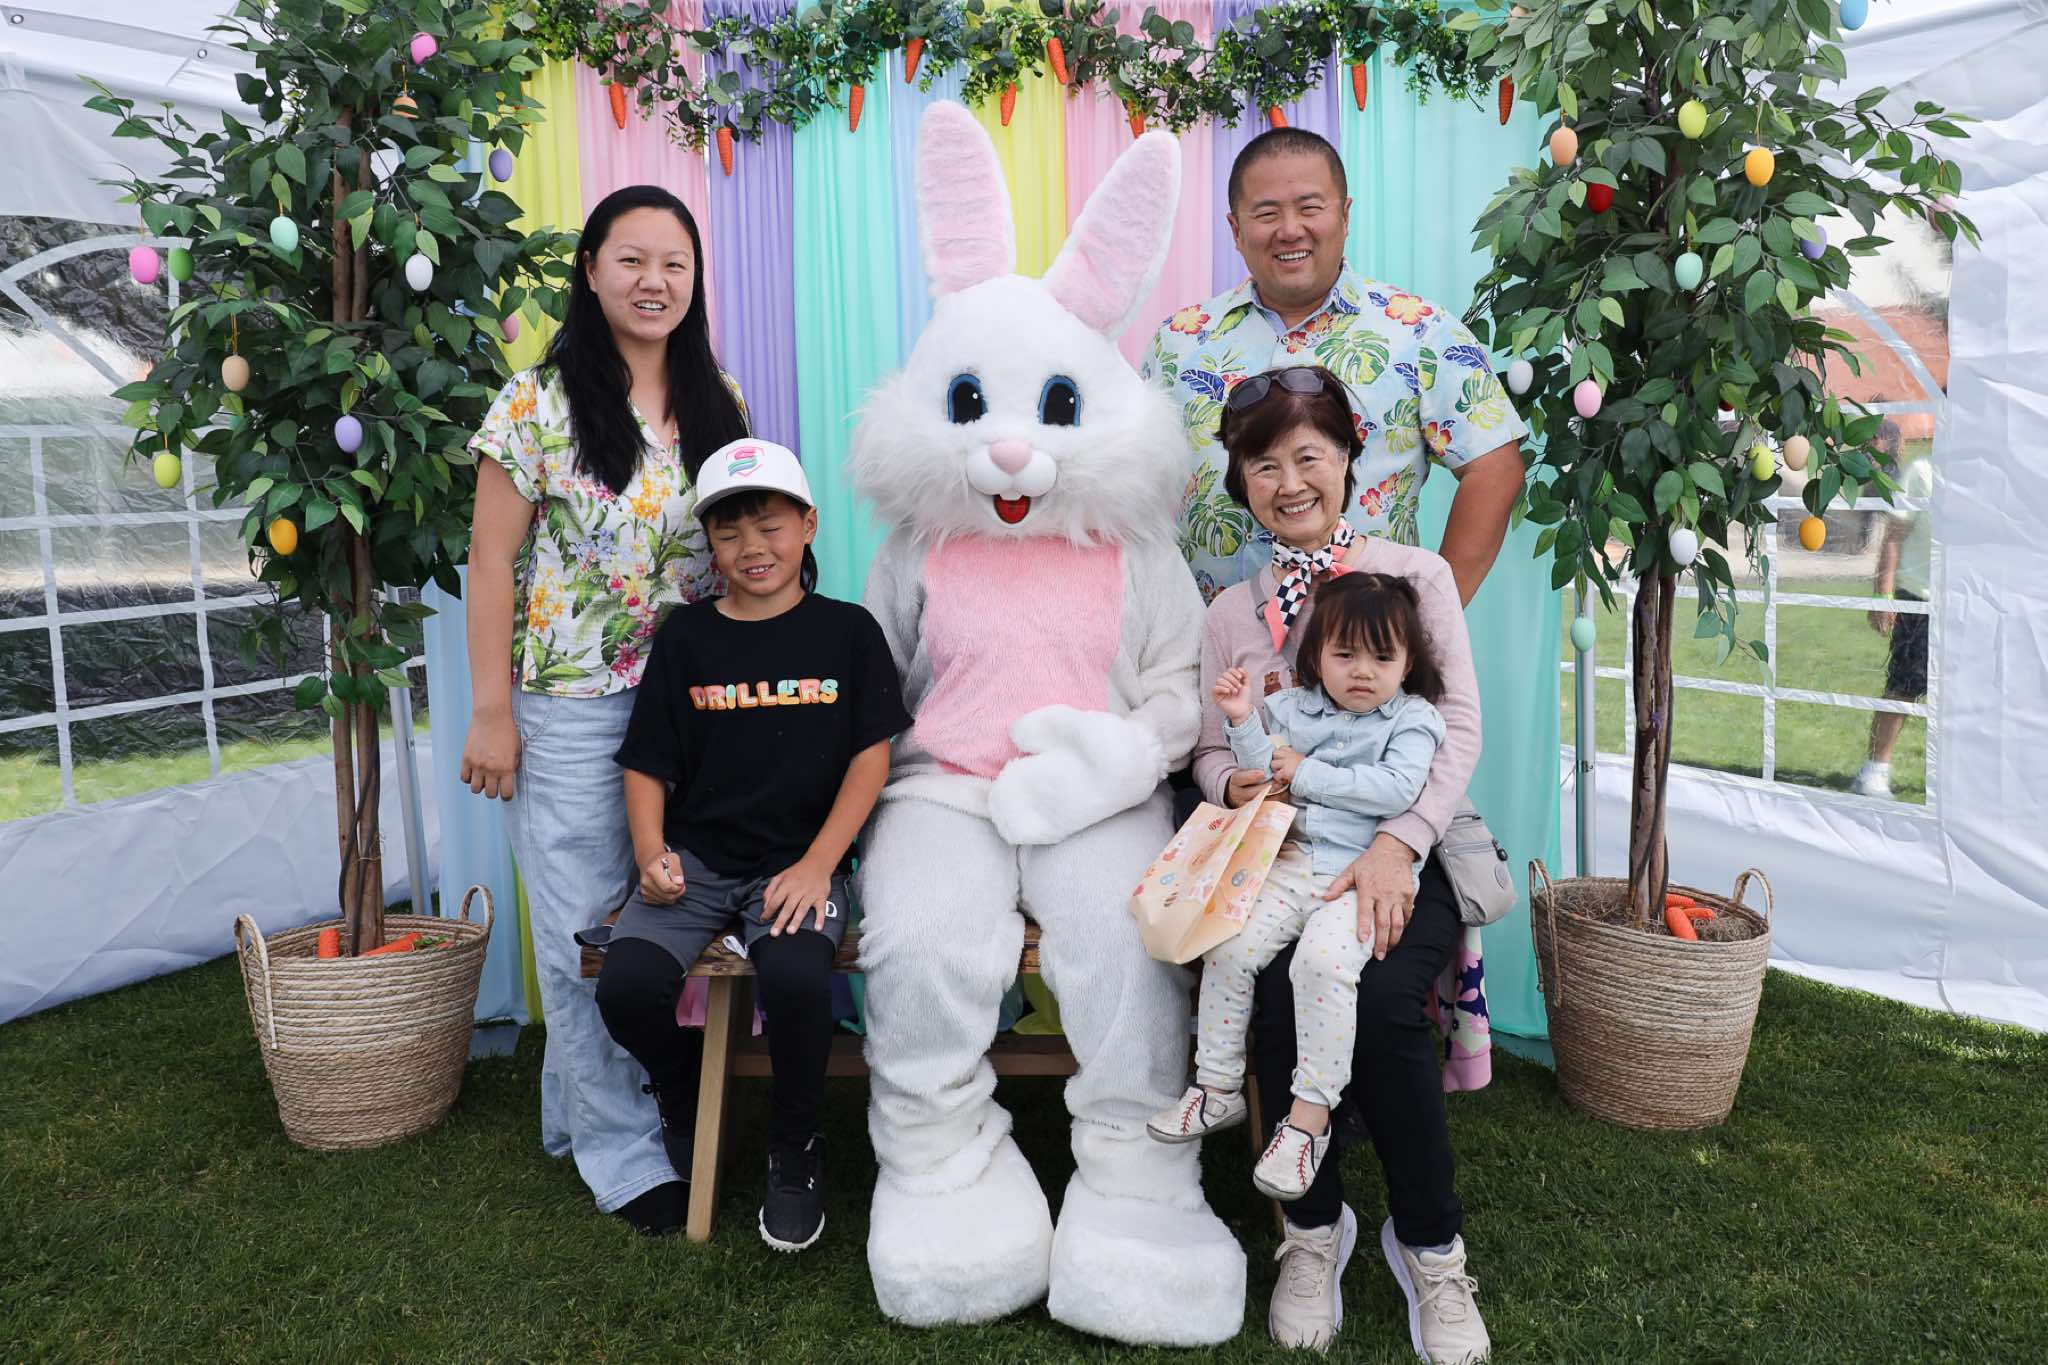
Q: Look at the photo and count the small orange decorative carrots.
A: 15